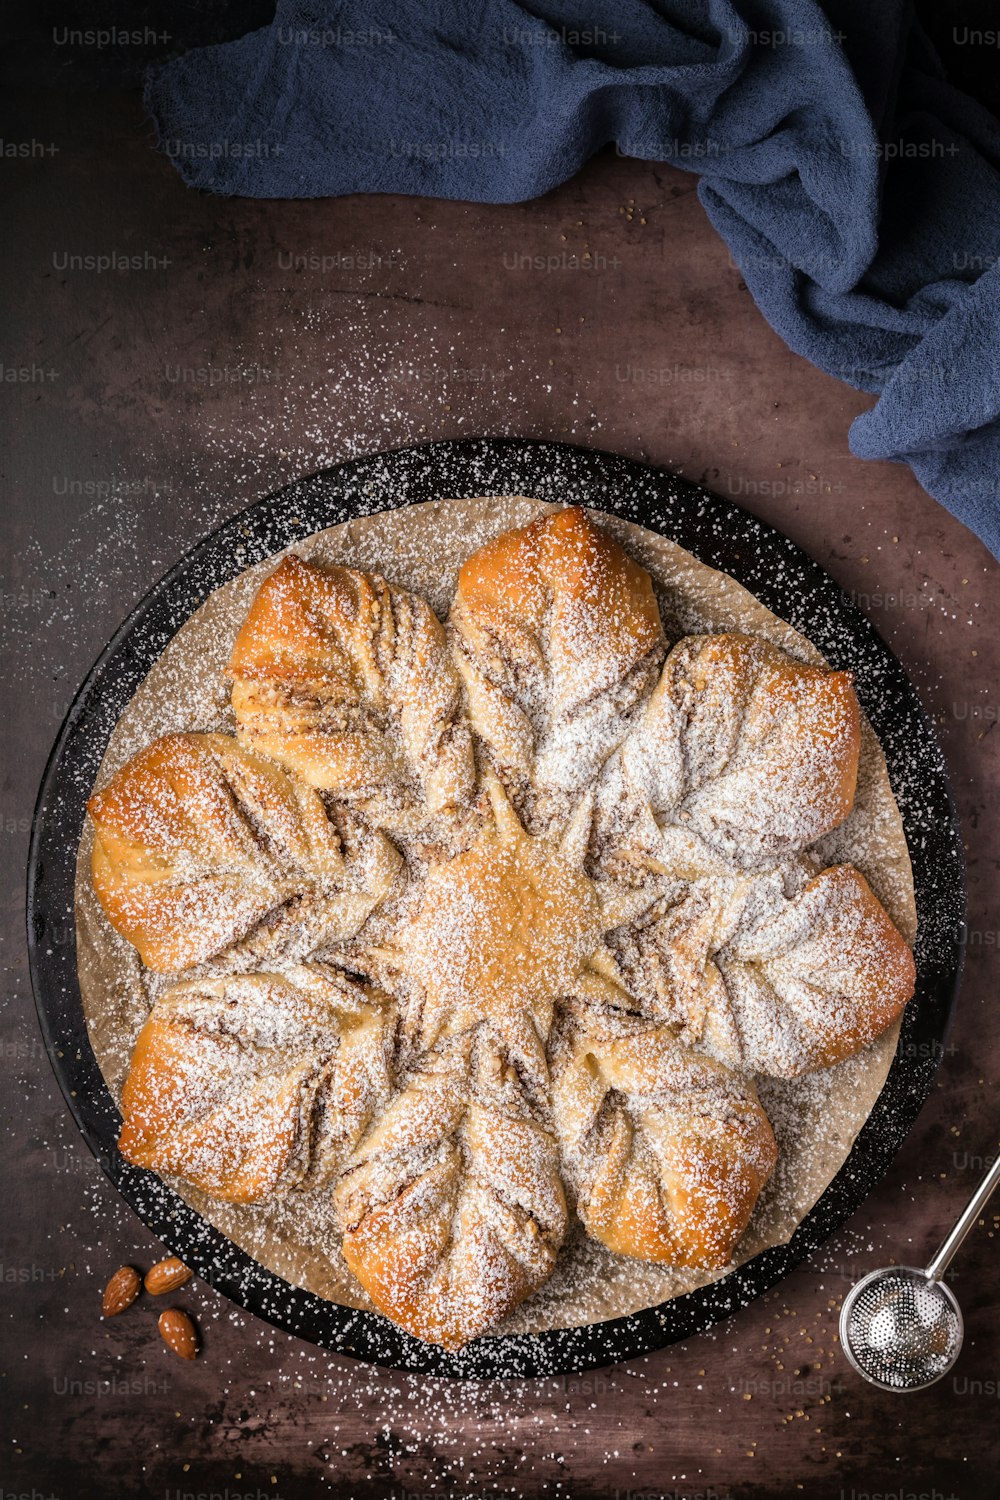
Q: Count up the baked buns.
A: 8